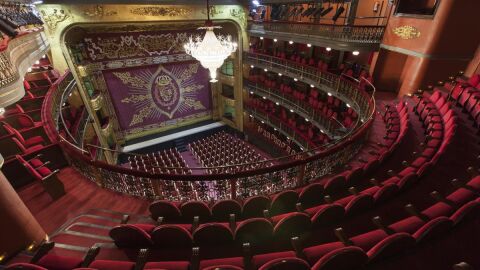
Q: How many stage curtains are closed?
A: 1